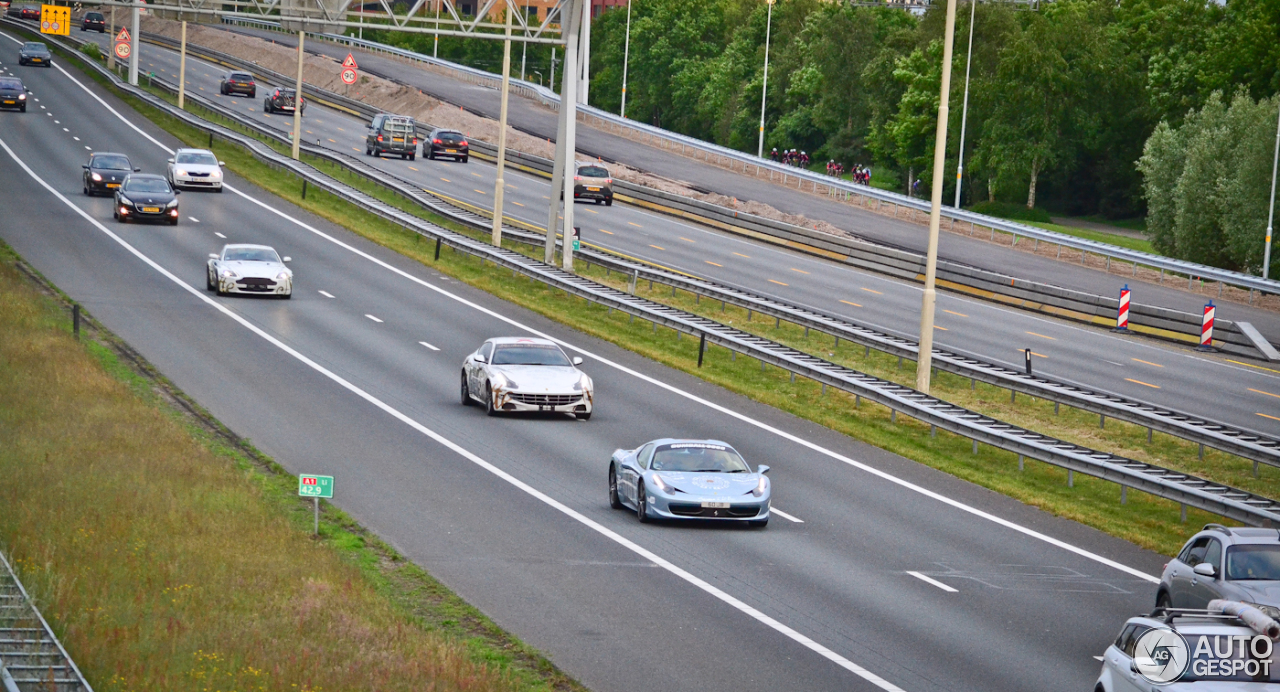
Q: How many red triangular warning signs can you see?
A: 2